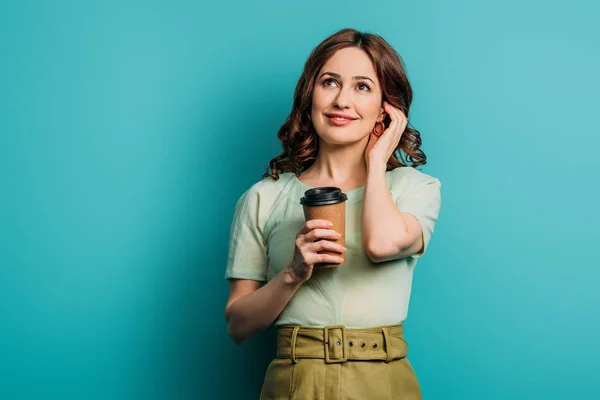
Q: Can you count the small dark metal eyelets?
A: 4